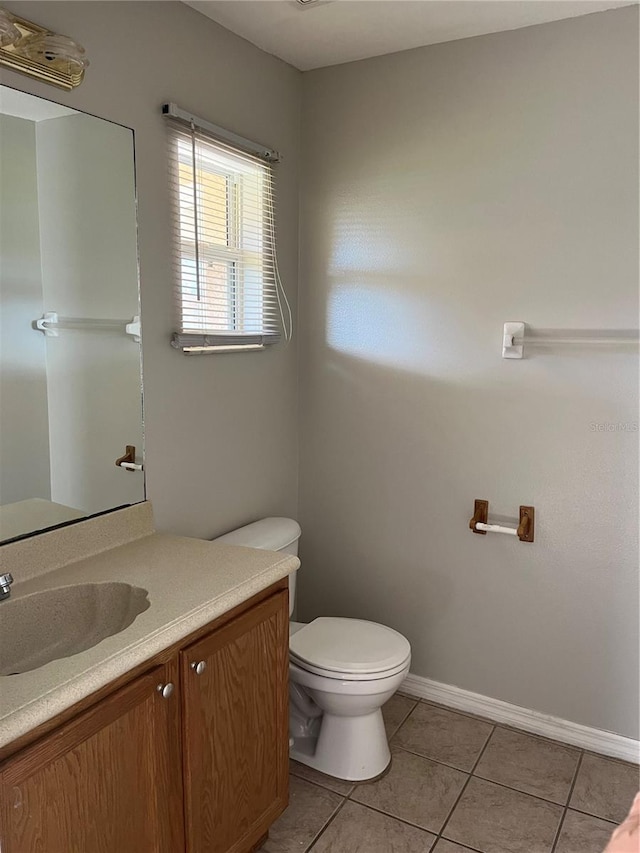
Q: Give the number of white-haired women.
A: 0